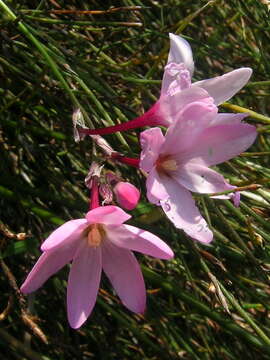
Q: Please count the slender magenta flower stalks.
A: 3